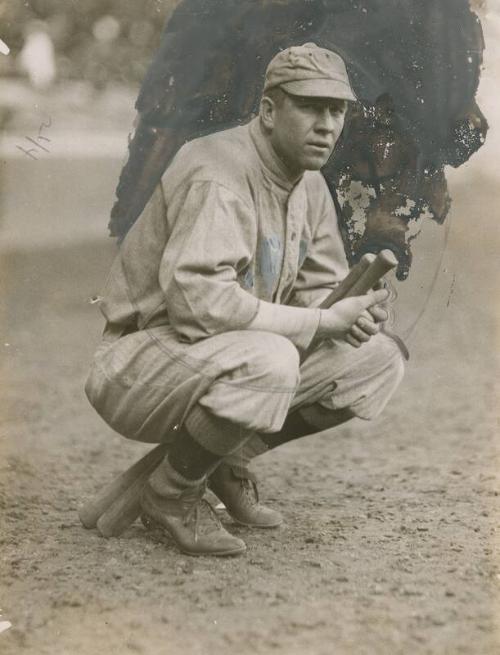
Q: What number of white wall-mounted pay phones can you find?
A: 0